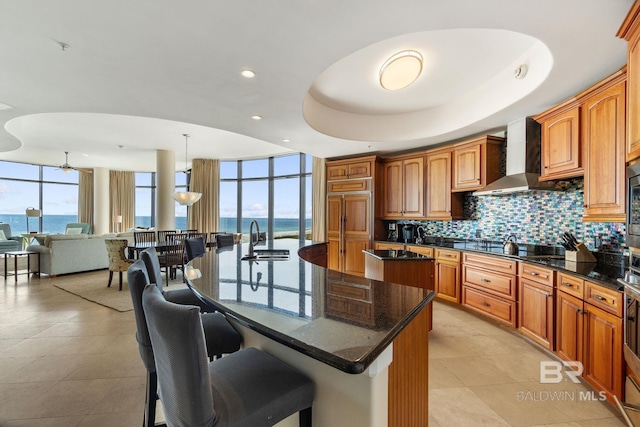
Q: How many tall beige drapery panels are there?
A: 4